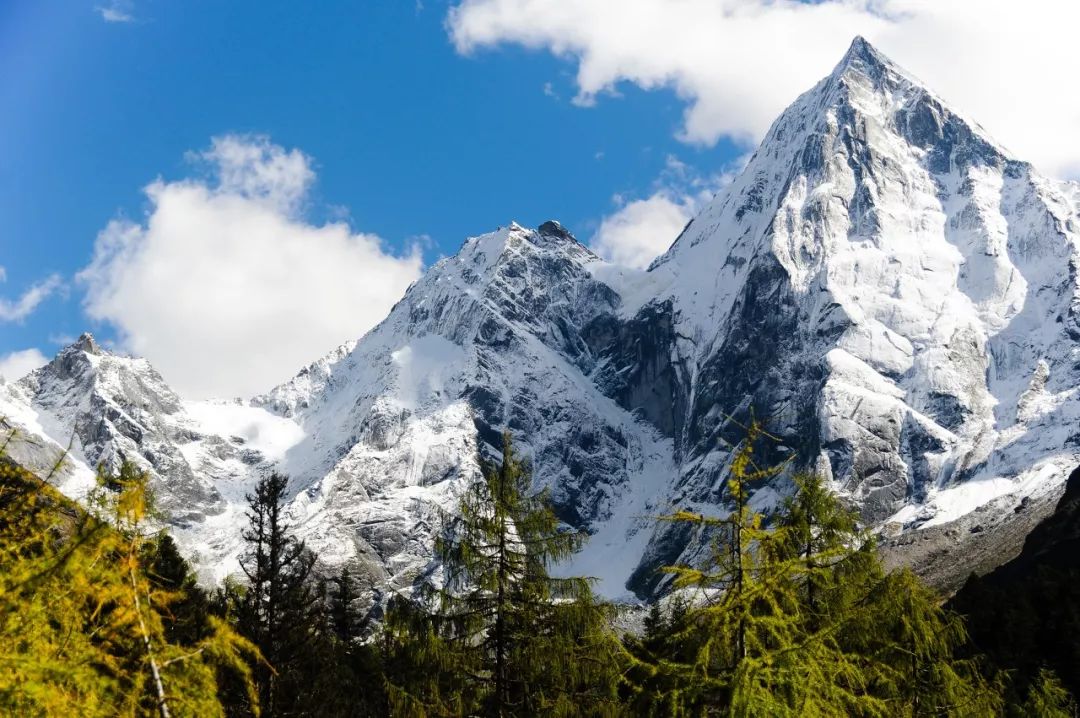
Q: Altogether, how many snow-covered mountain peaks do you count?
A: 3